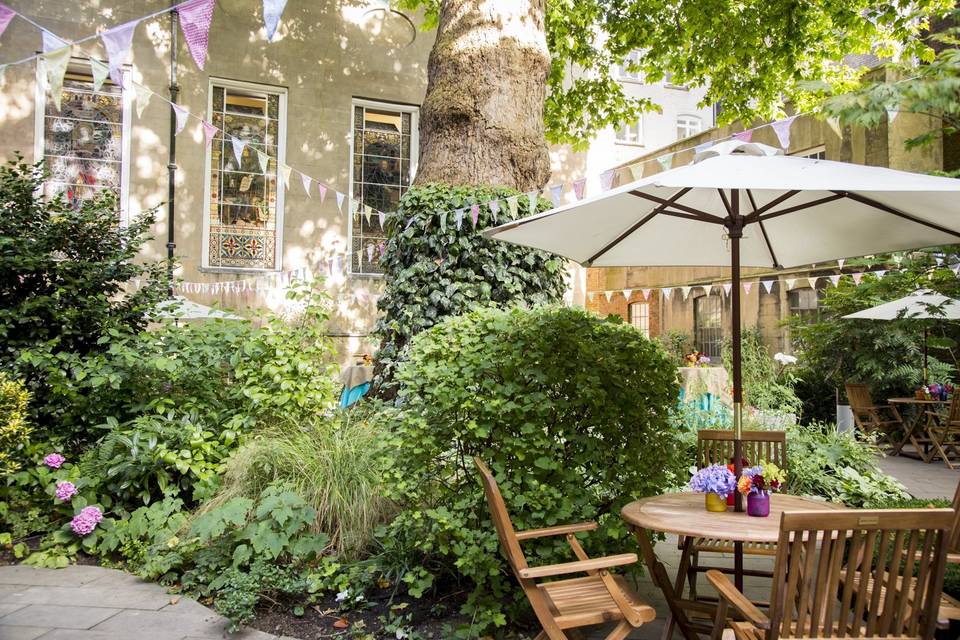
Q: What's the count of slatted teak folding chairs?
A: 6